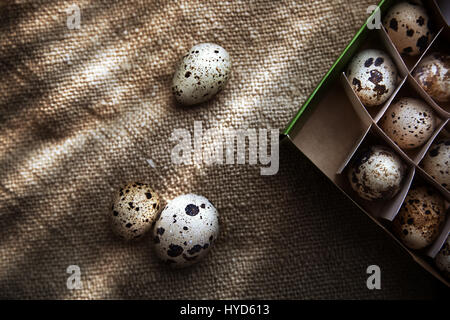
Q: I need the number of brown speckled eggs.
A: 11